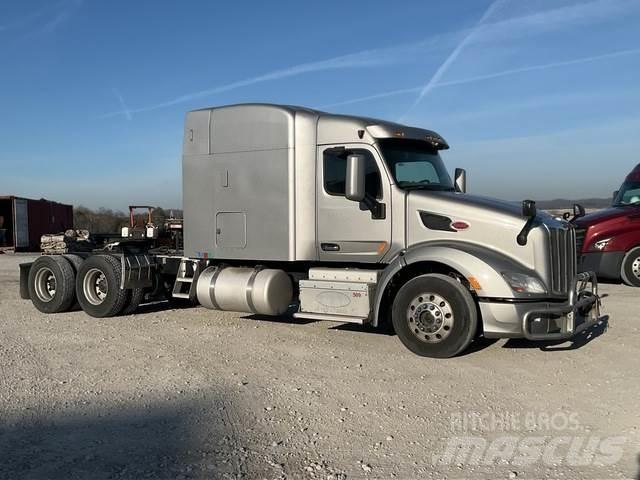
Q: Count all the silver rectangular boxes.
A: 1